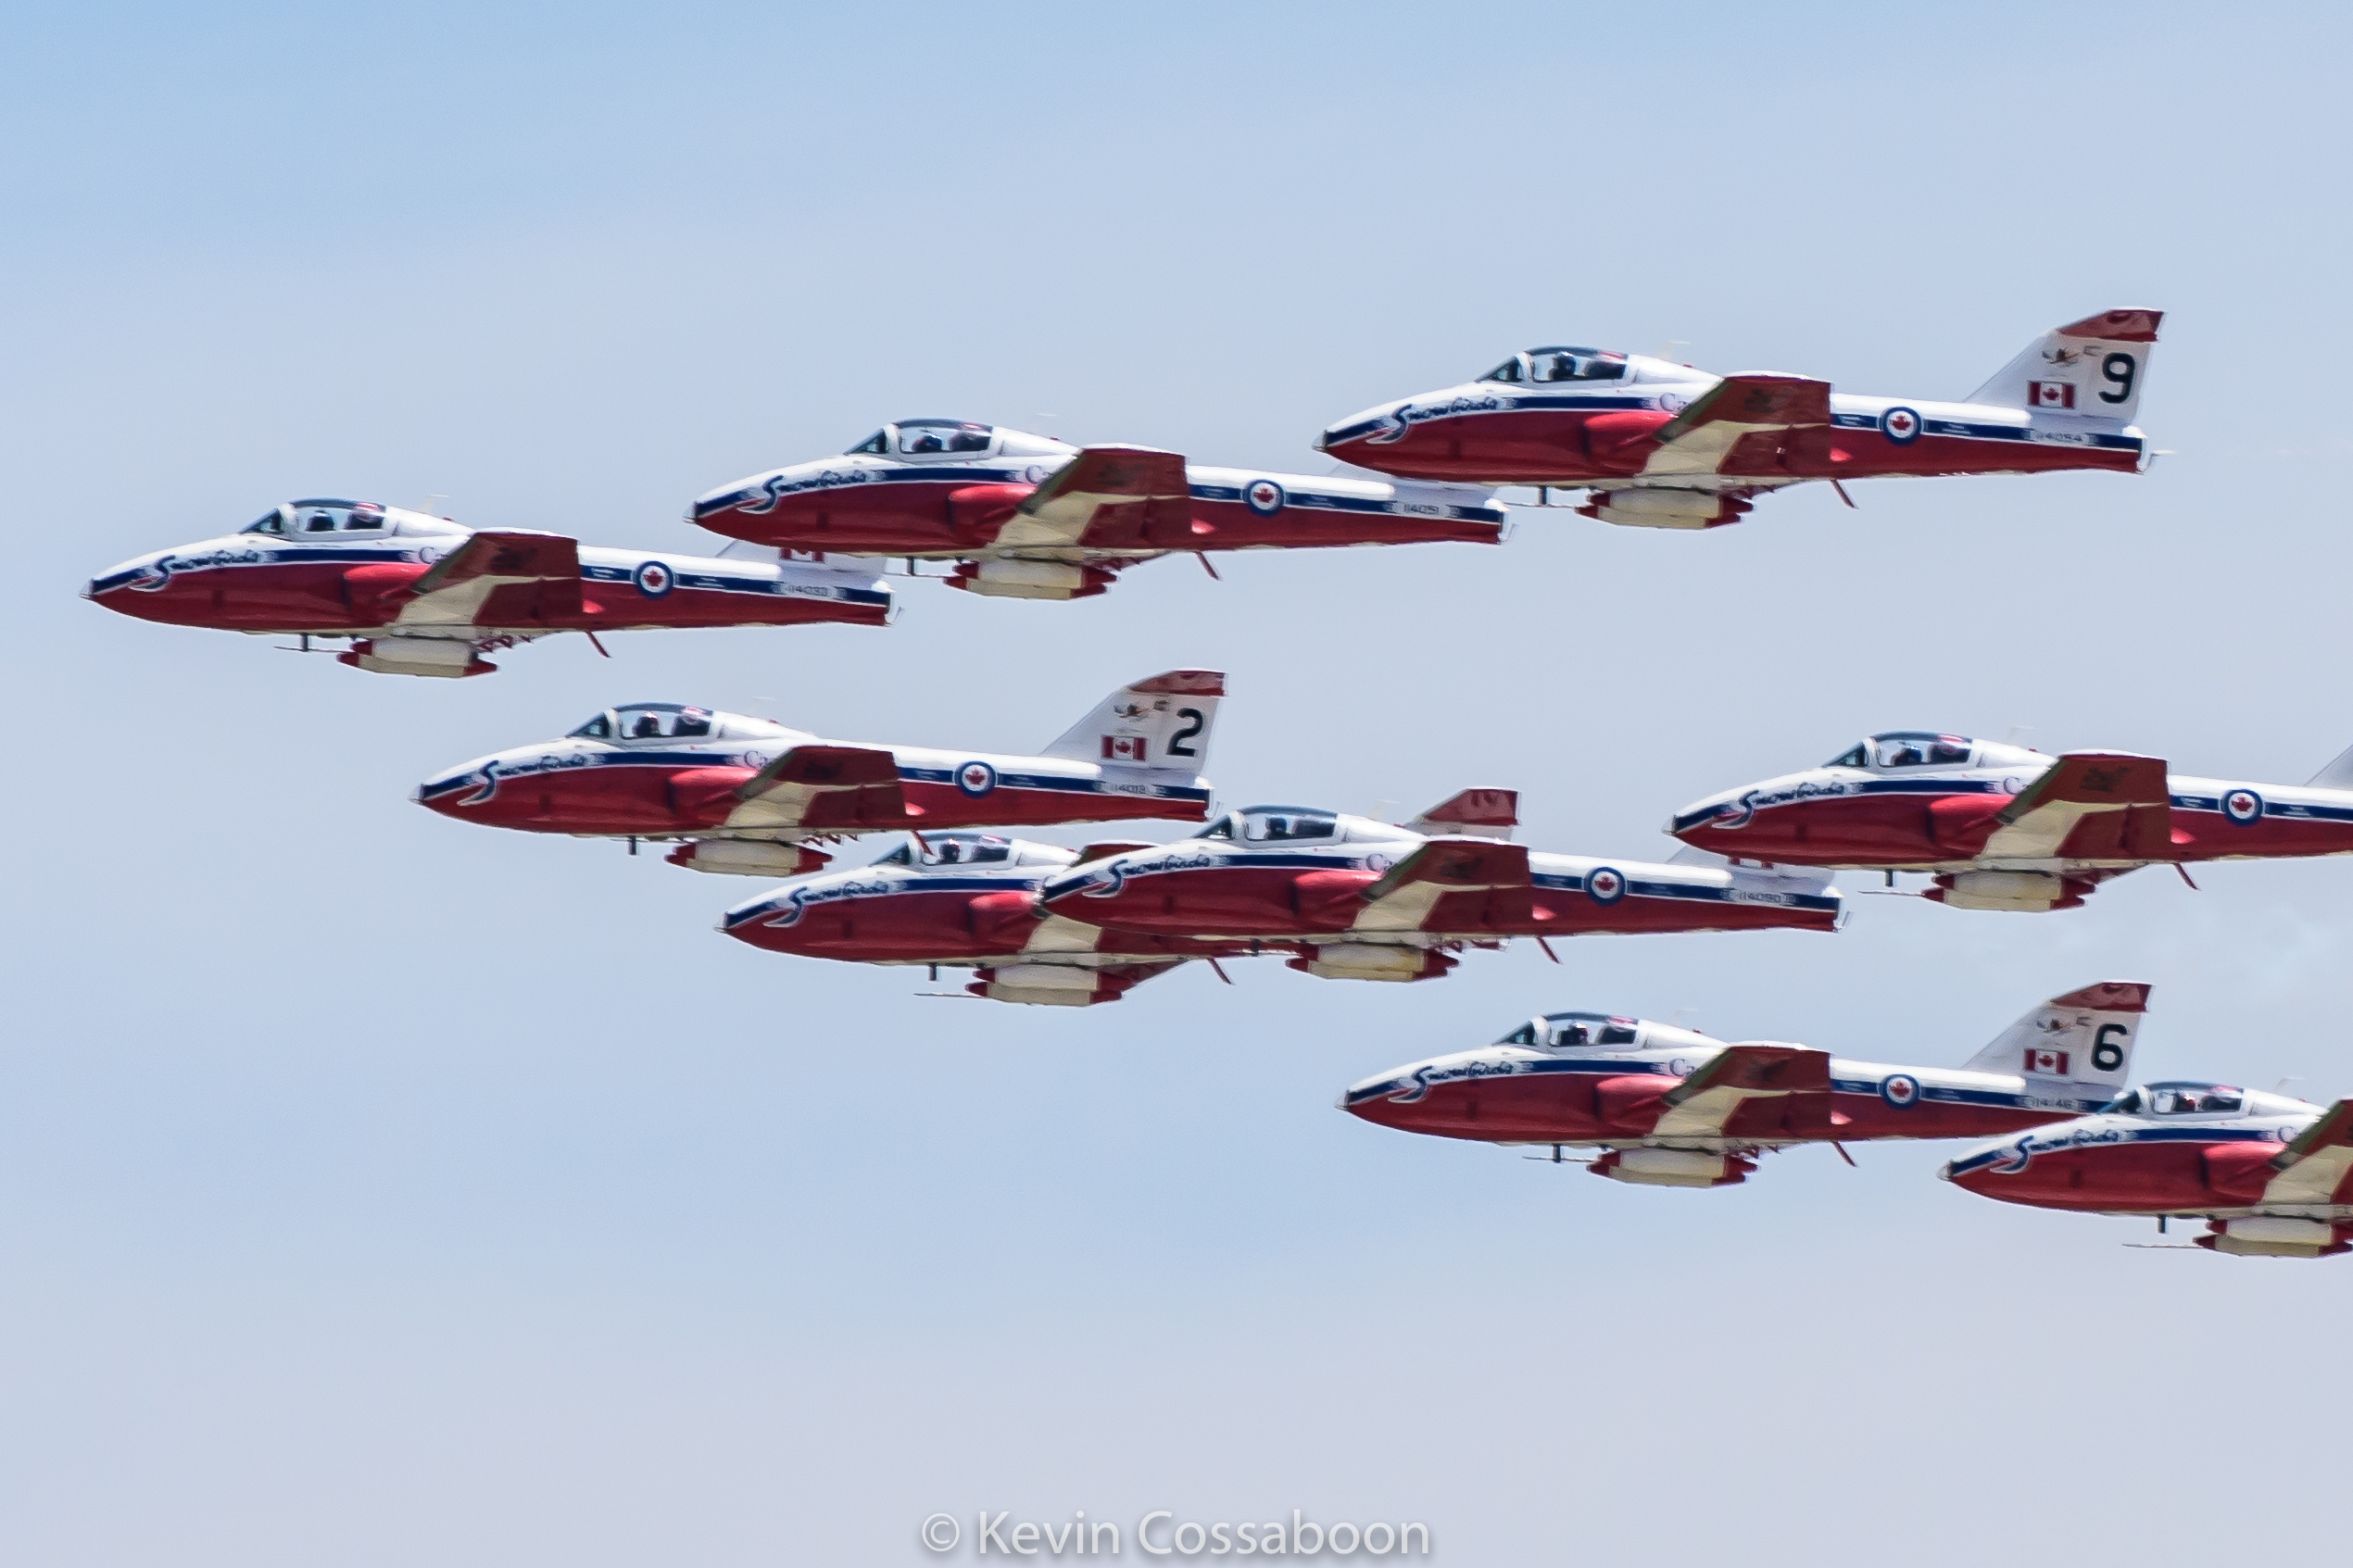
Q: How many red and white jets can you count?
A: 9